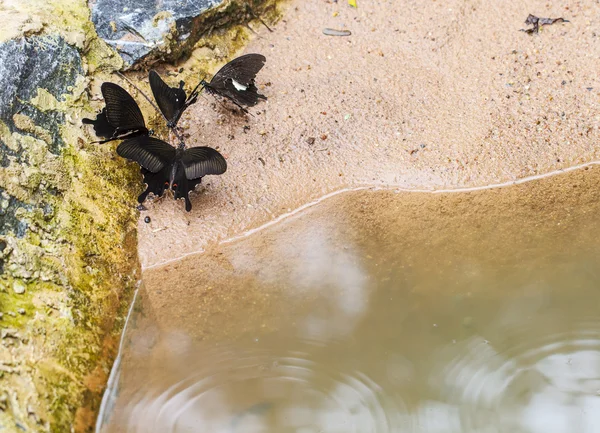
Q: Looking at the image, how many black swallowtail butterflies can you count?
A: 4